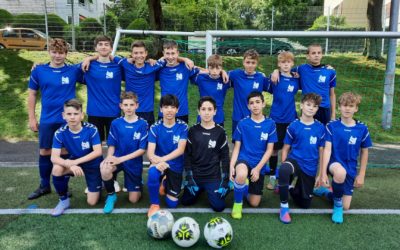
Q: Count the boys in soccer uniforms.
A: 15